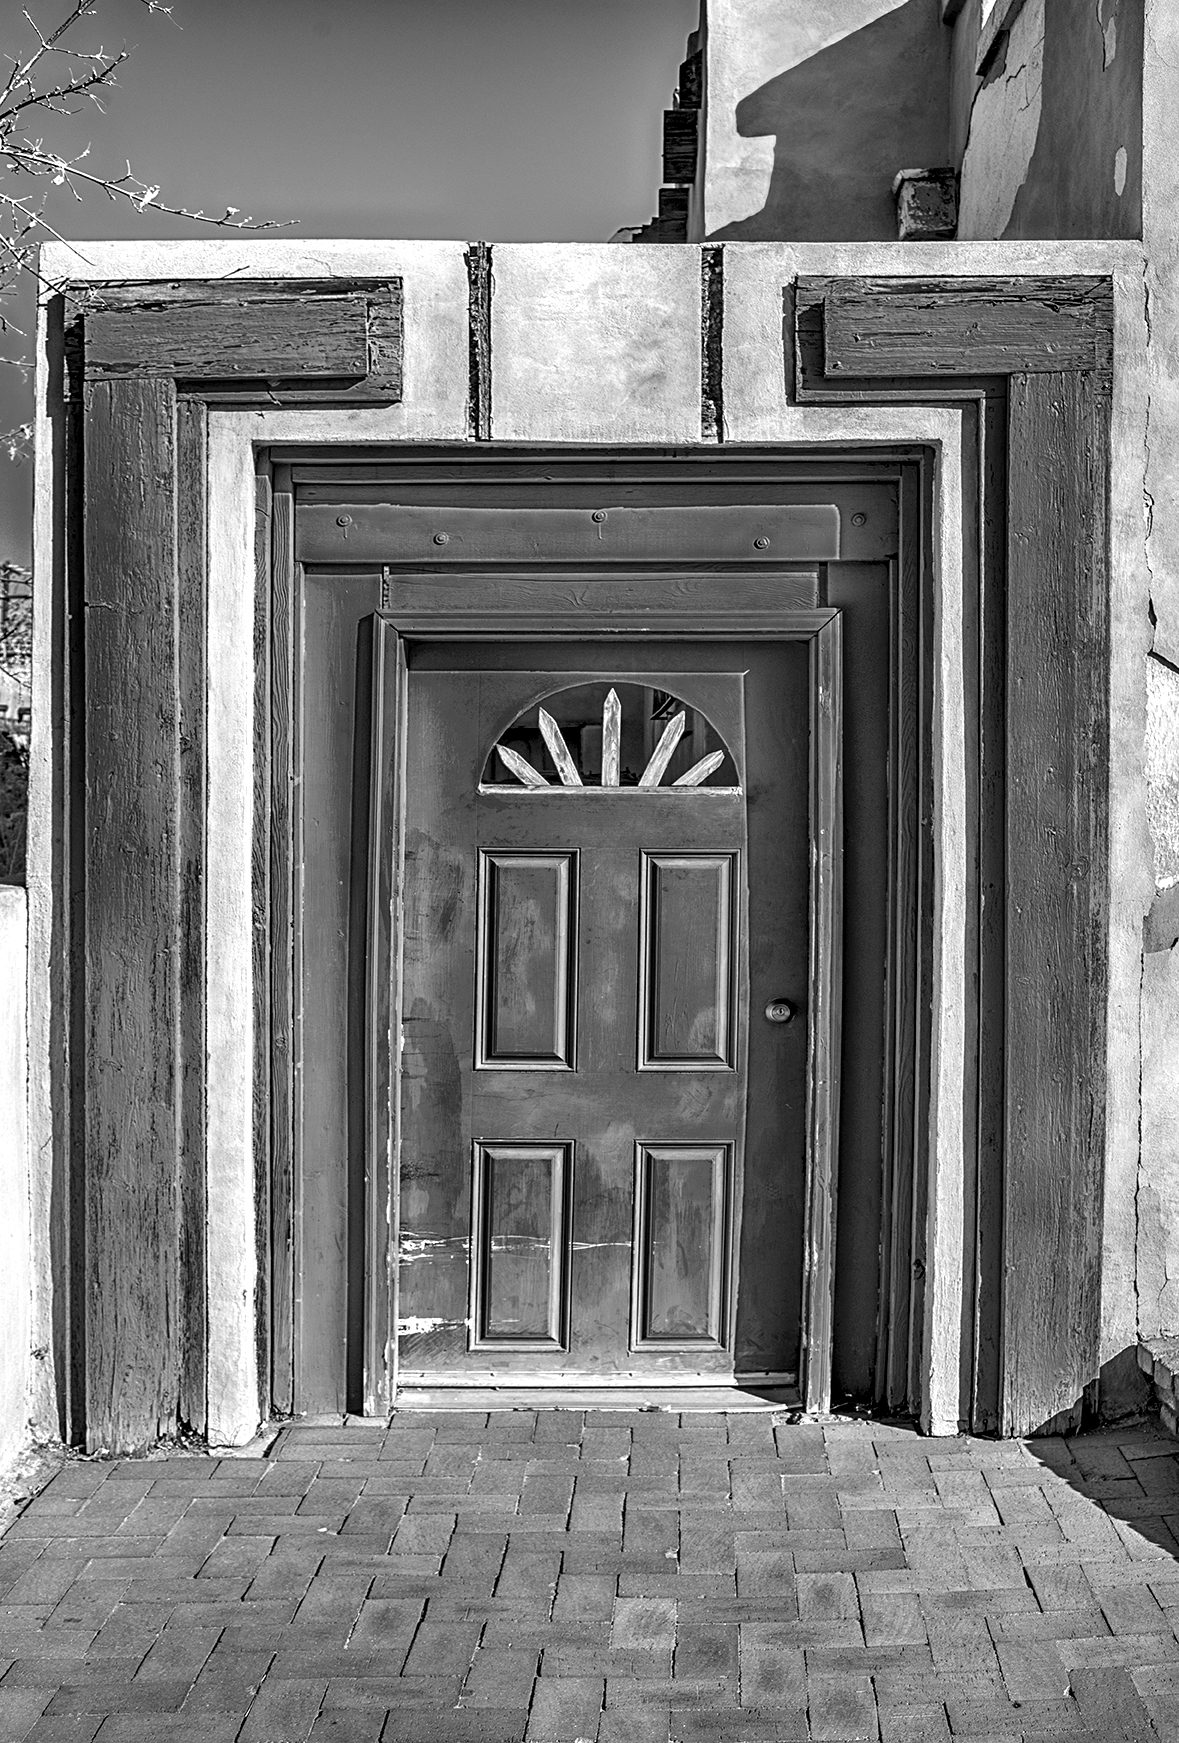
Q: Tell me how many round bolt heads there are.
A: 5